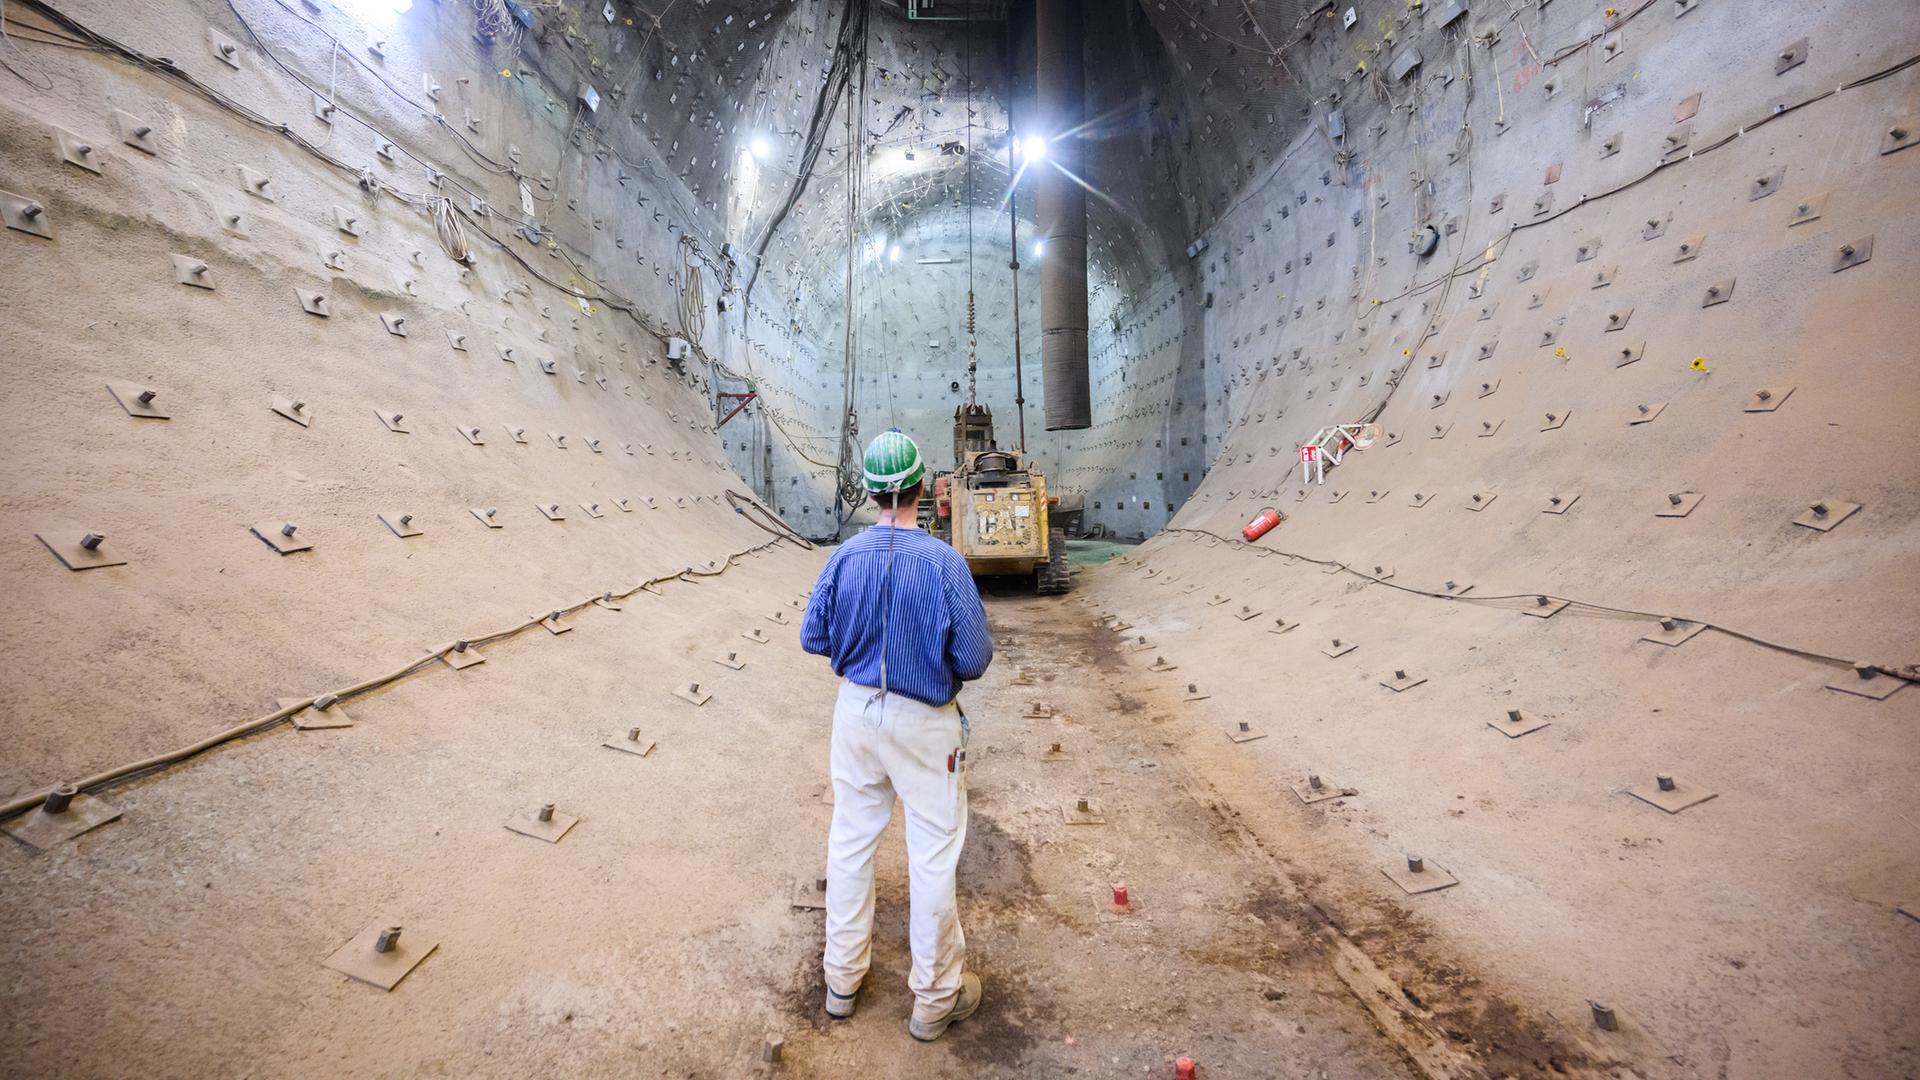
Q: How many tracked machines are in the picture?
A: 1